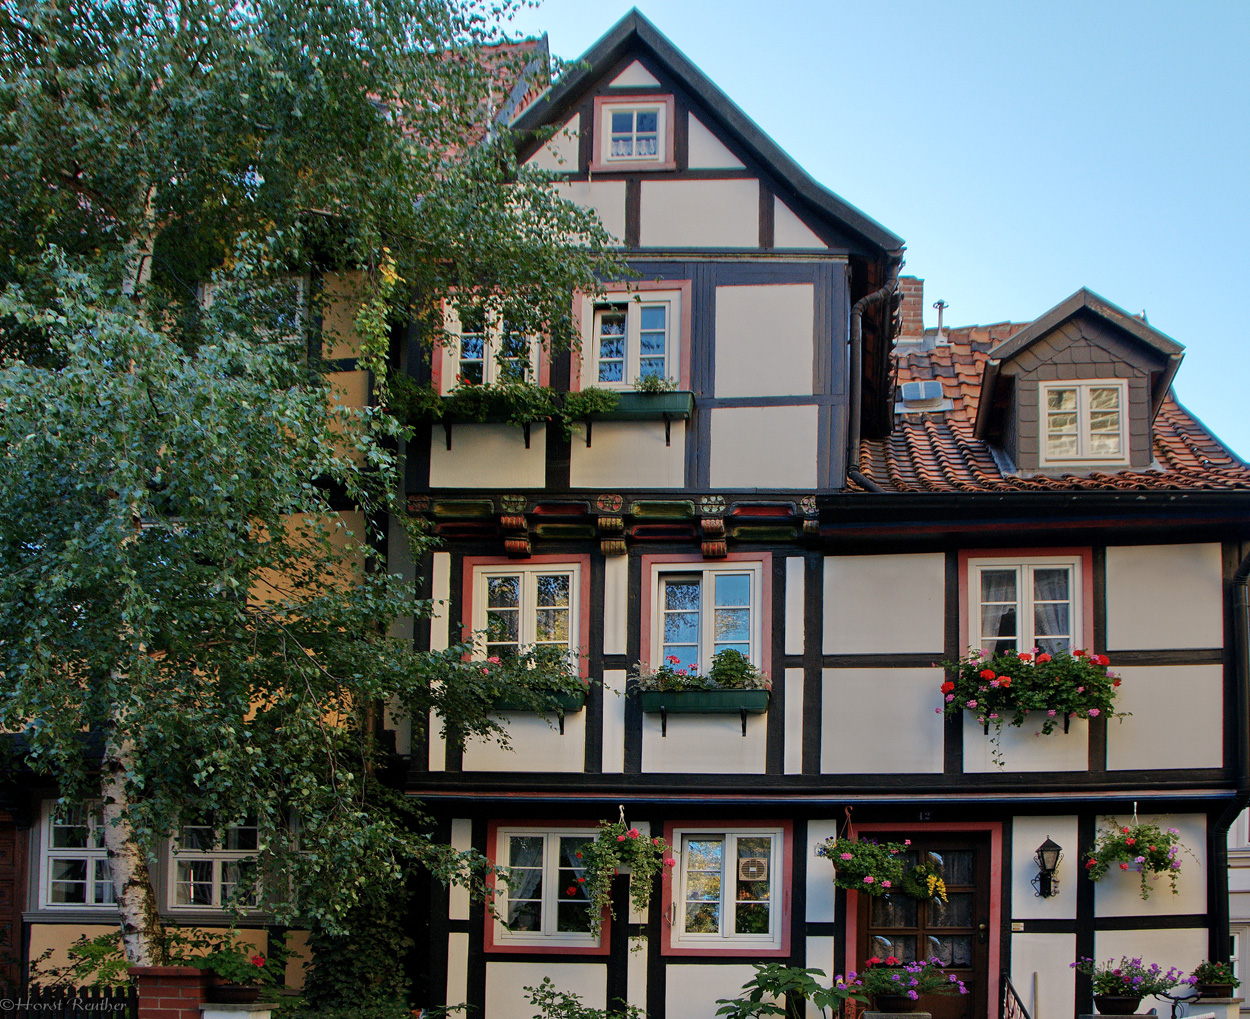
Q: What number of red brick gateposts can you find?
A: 1